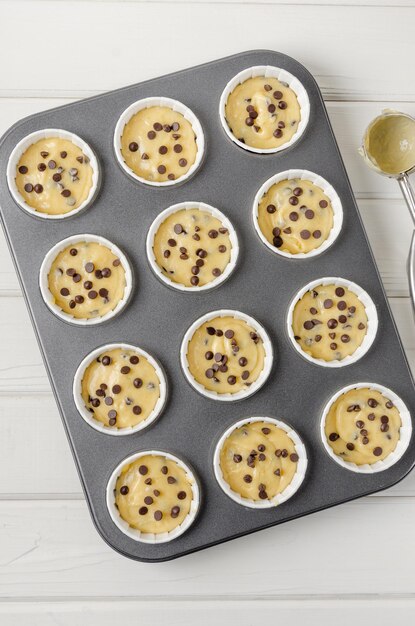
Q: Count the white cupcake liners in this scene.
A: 12